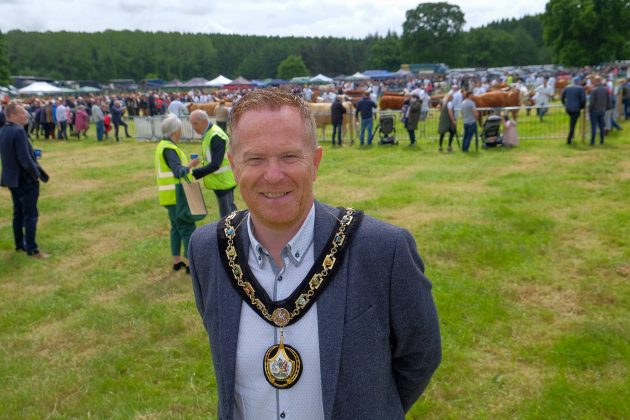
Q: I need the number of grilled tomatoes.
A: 0